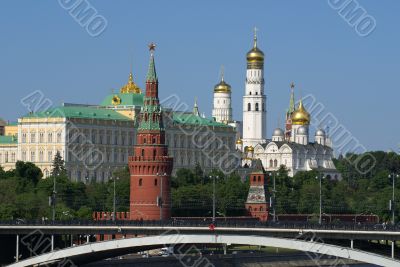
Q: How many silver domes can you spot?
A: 3